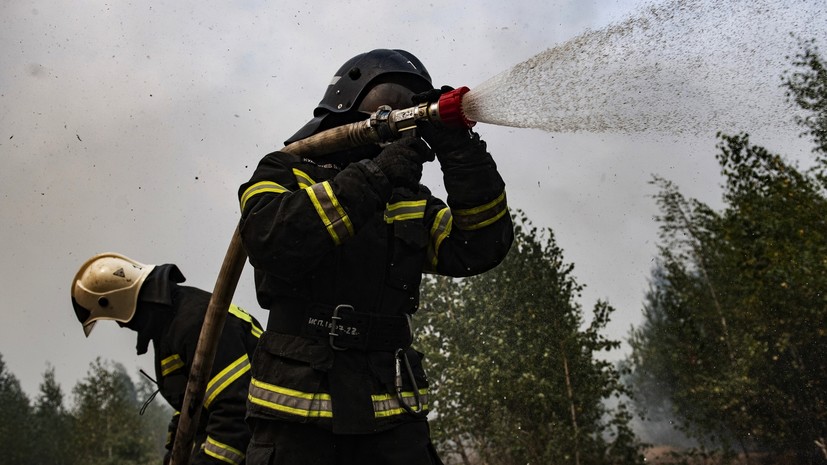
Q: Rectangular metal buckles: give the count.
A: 1